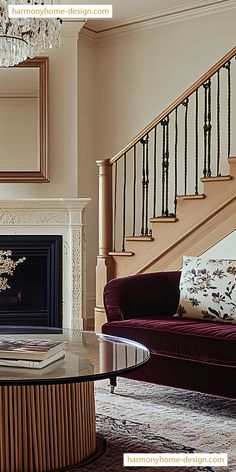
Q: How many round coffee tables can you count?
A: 1